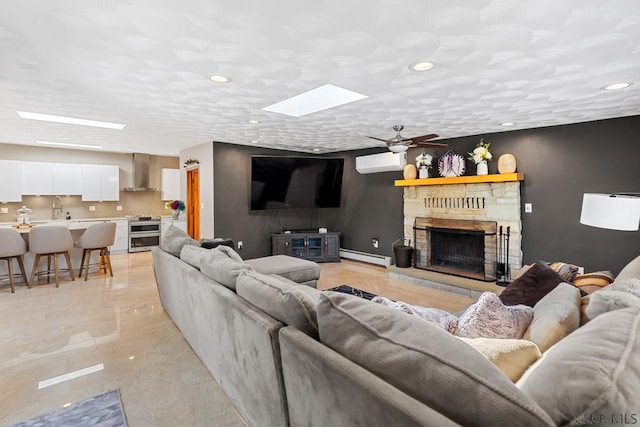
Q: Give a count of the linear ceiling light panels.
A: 2